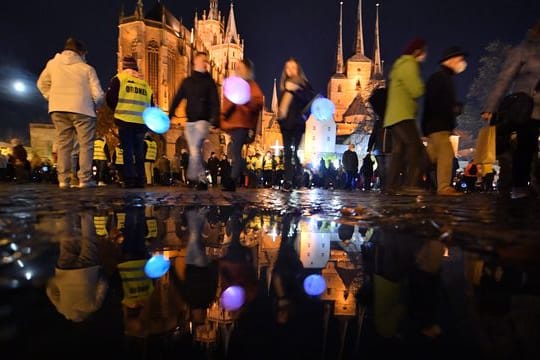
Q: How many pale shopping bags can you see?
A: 1